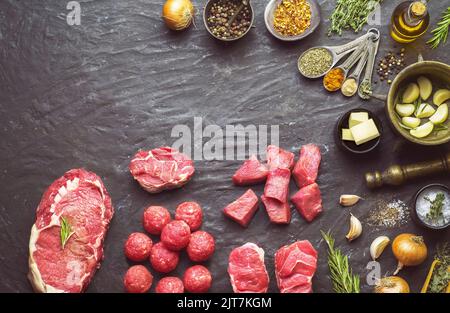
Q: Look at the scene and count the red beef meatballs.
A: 9